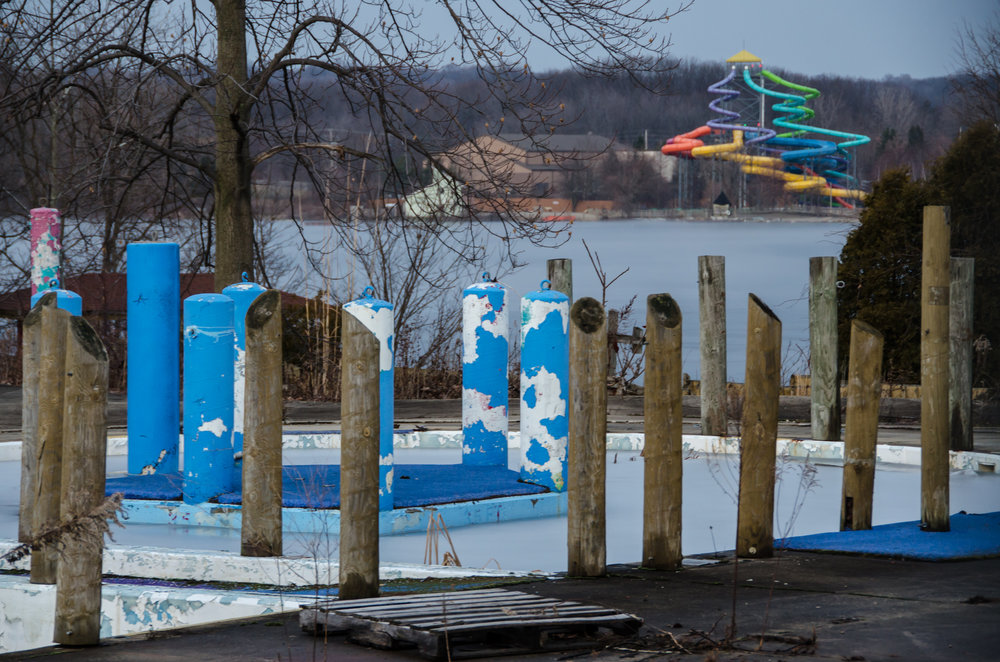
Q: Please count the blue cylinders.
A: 7